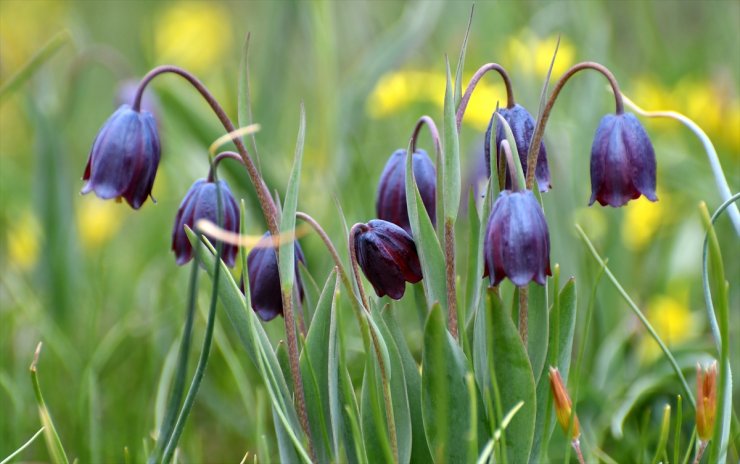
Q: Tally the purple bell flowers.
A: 8